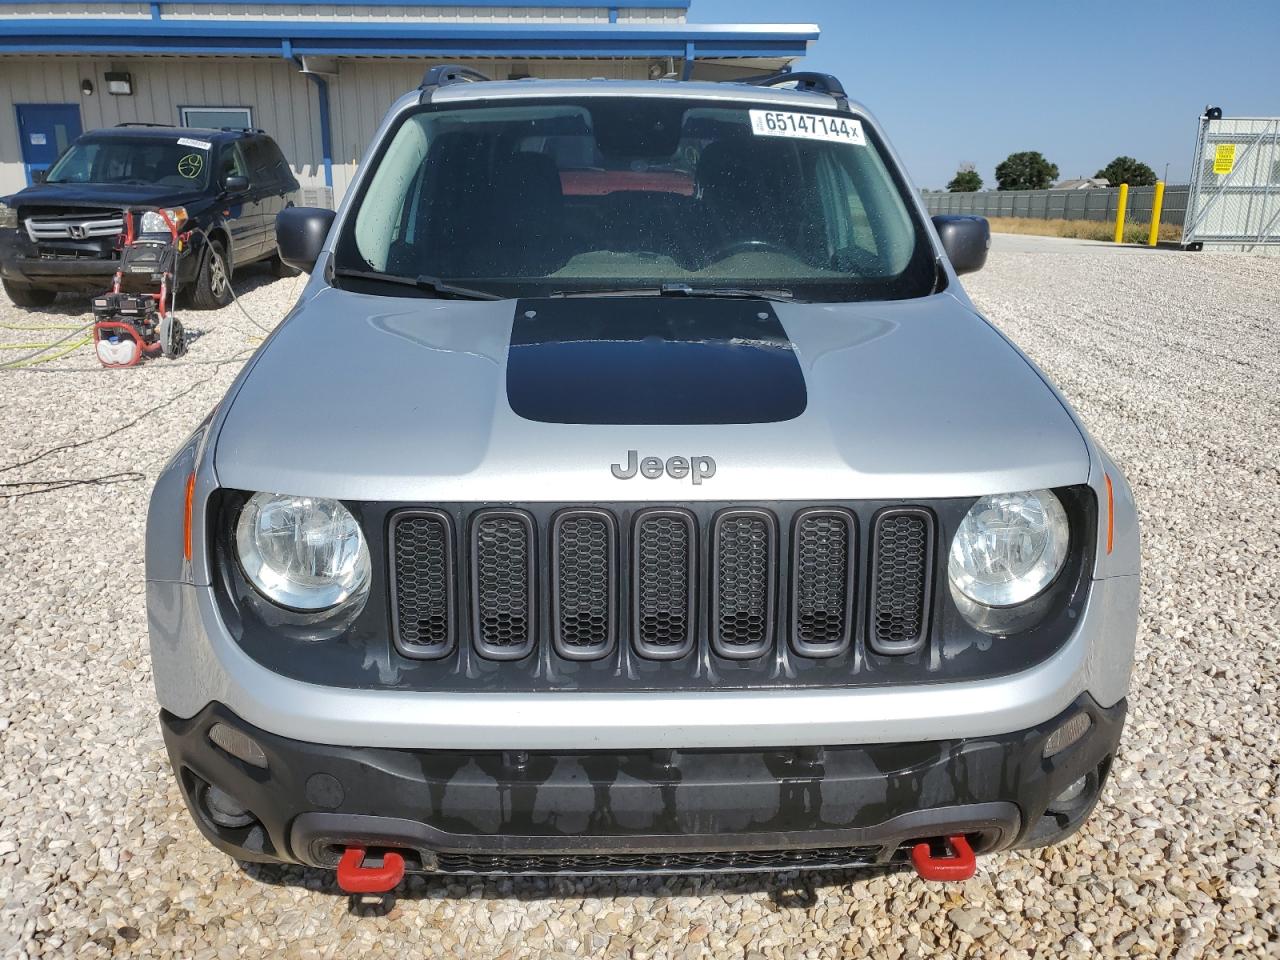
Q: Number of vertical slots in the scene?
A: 7